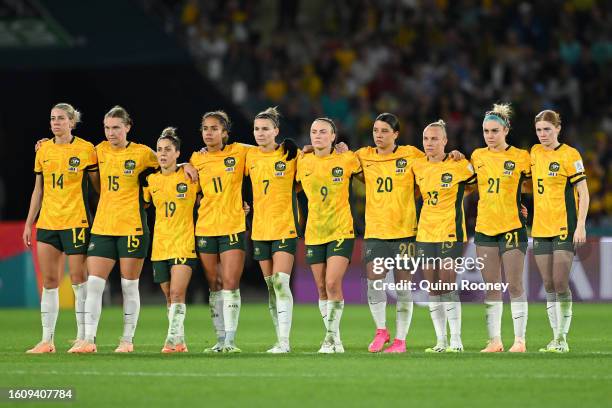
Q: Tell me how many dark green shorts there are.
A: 10